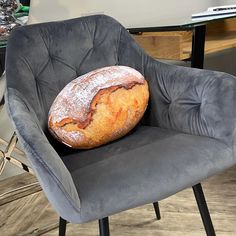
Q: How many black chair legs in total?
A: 4